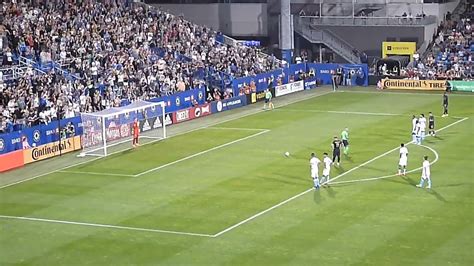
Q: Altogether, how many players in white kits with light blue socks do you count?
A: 7